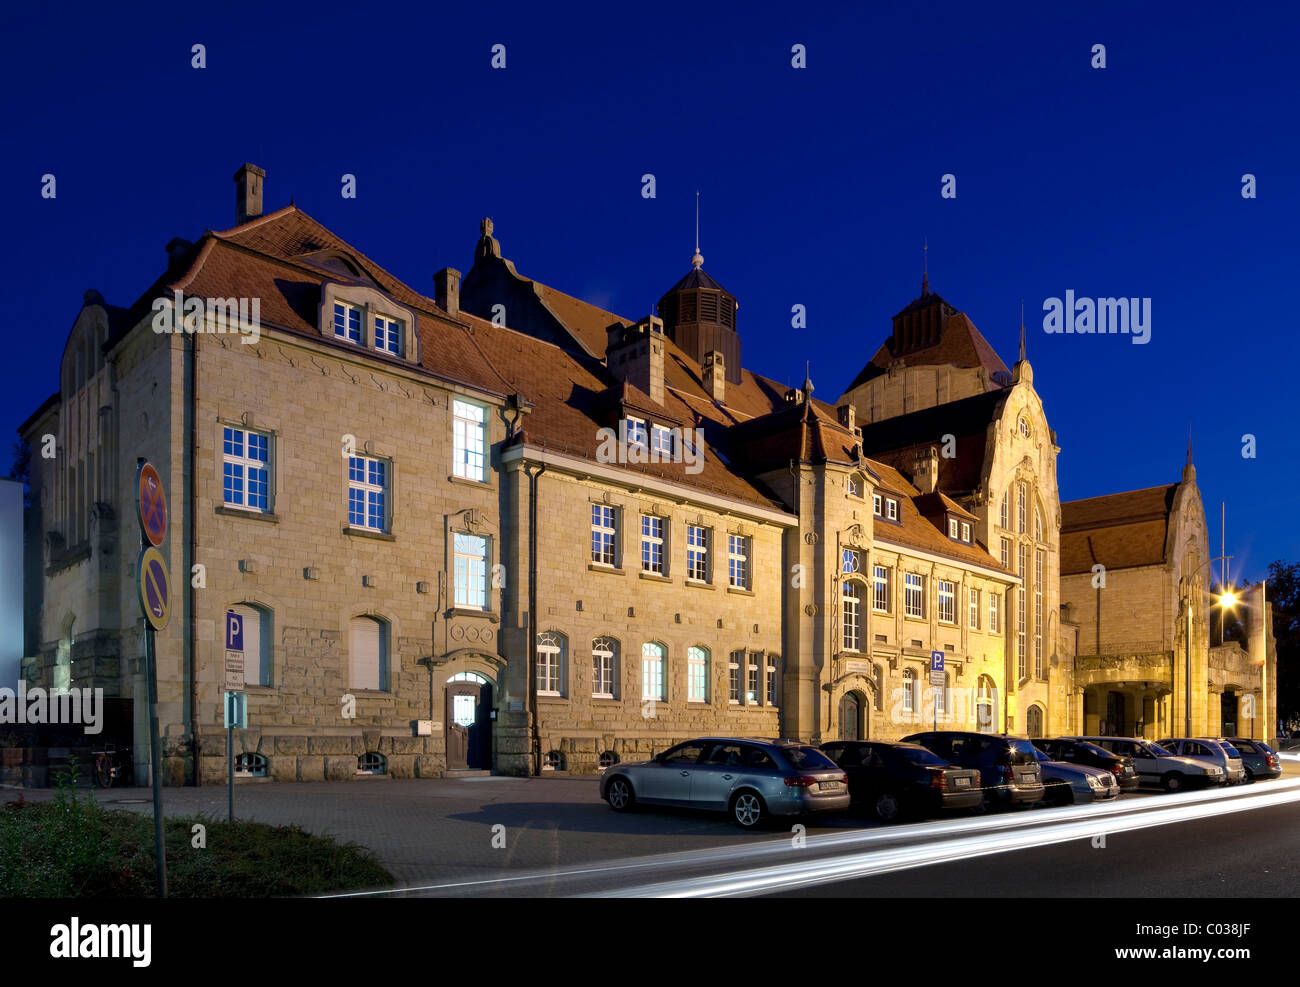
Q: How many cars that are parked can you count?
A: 8